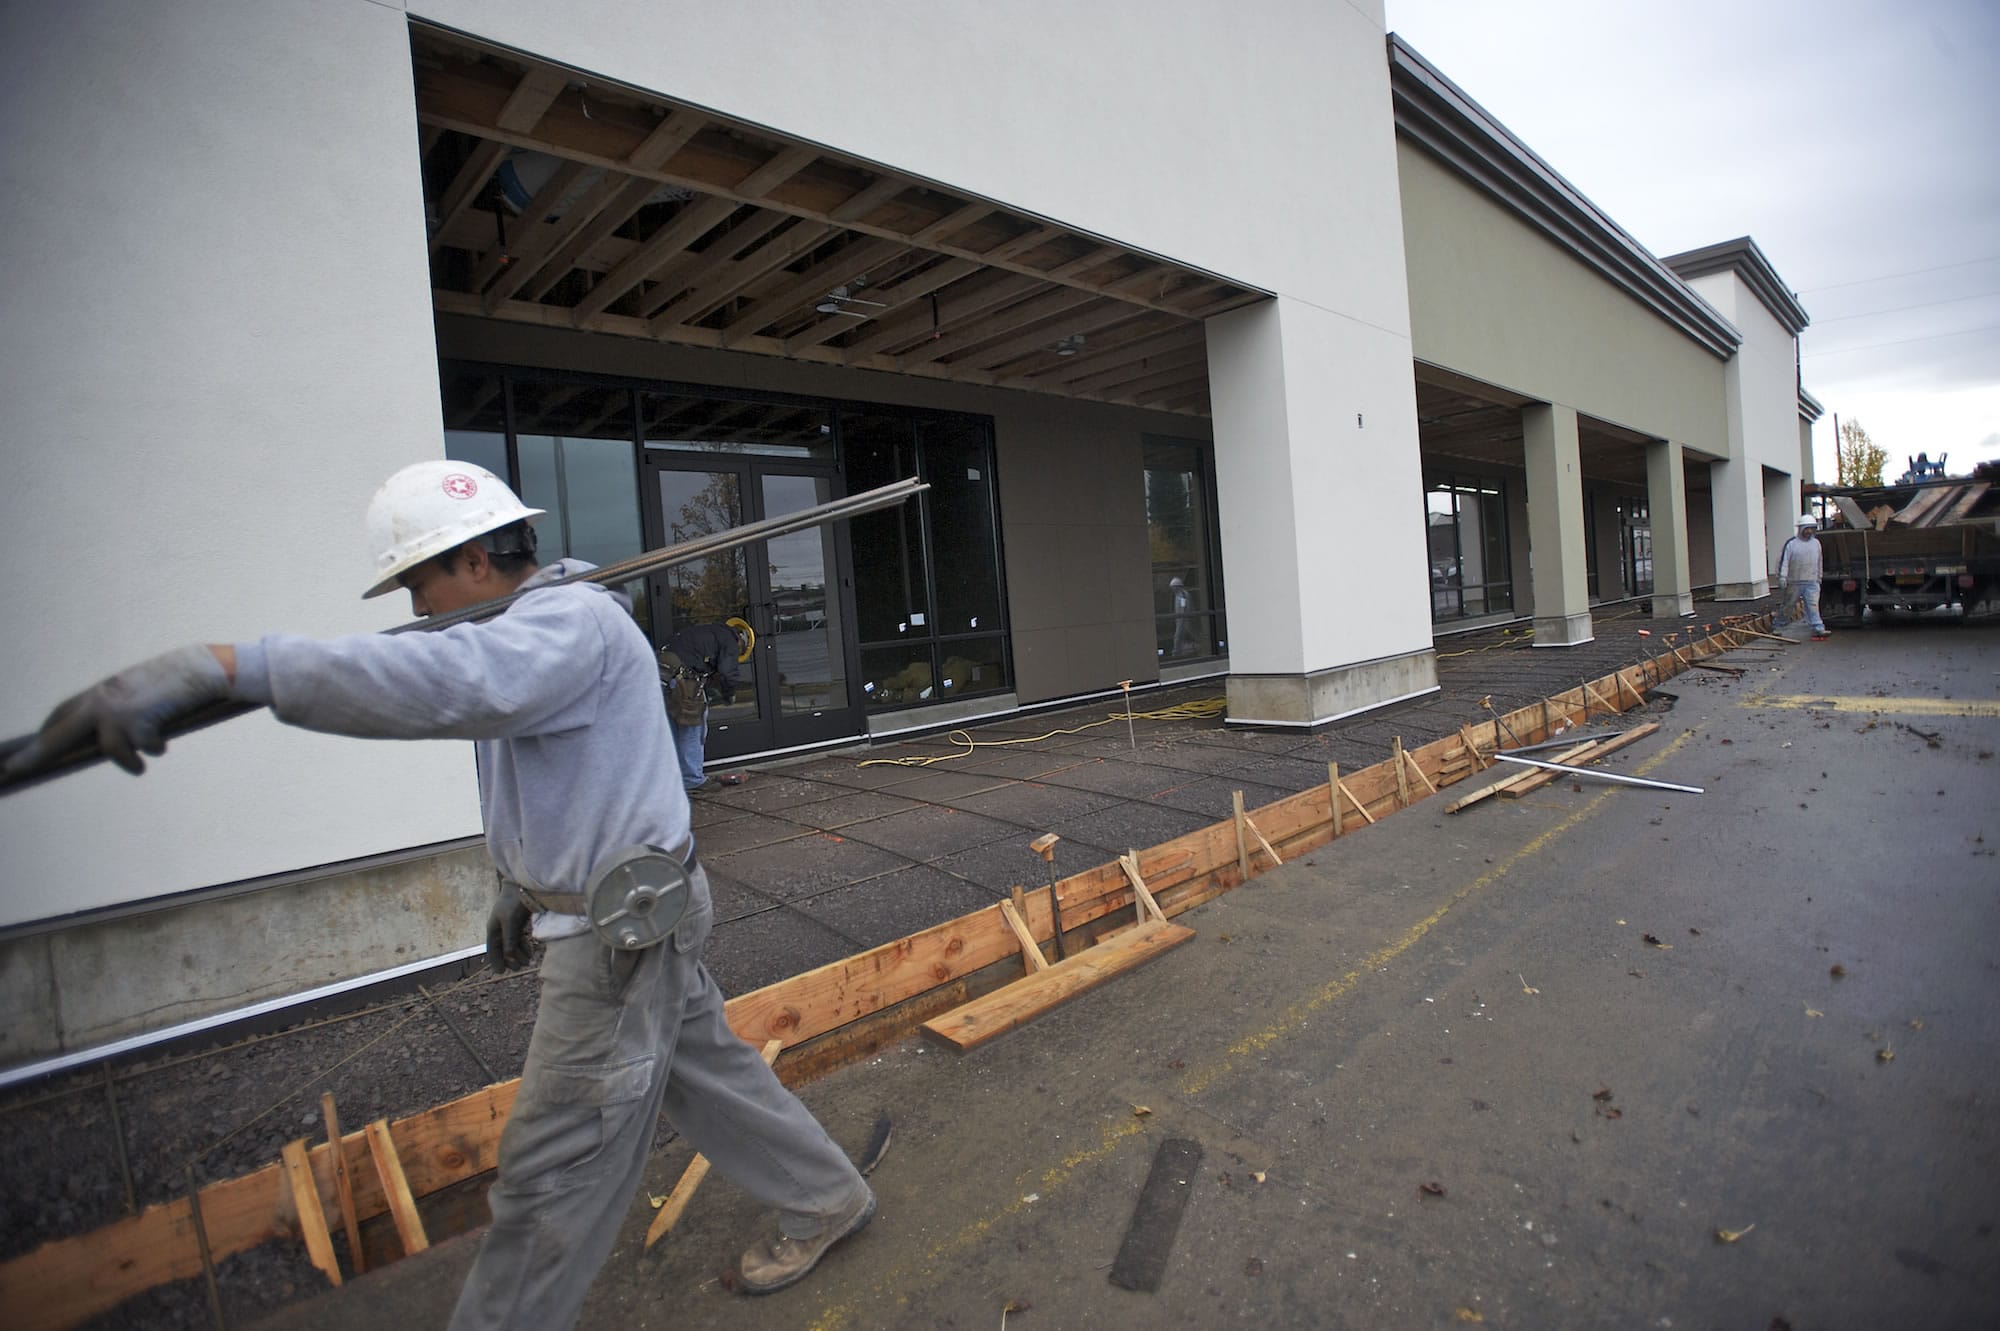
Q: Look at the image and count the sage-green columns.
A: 2